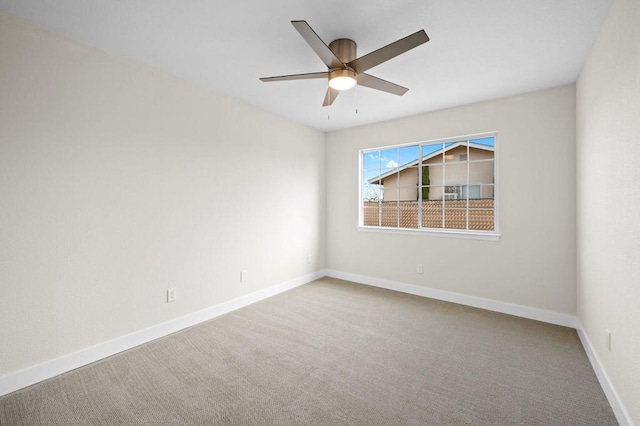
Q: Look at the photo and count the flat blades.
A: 5